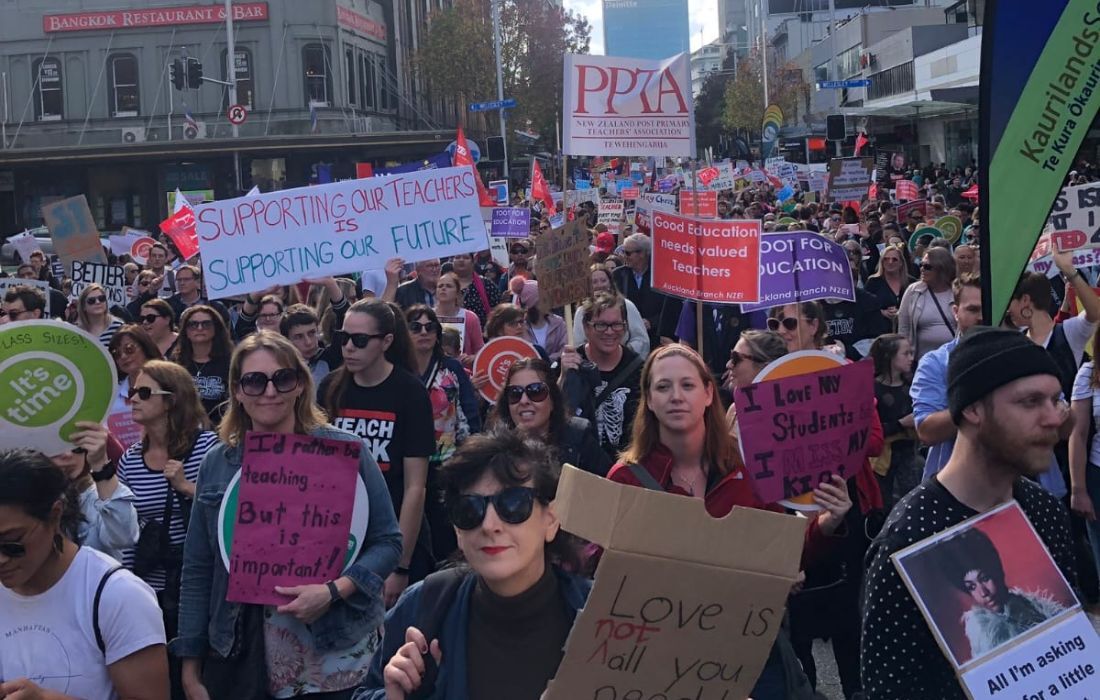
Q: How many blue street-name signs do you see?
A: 2